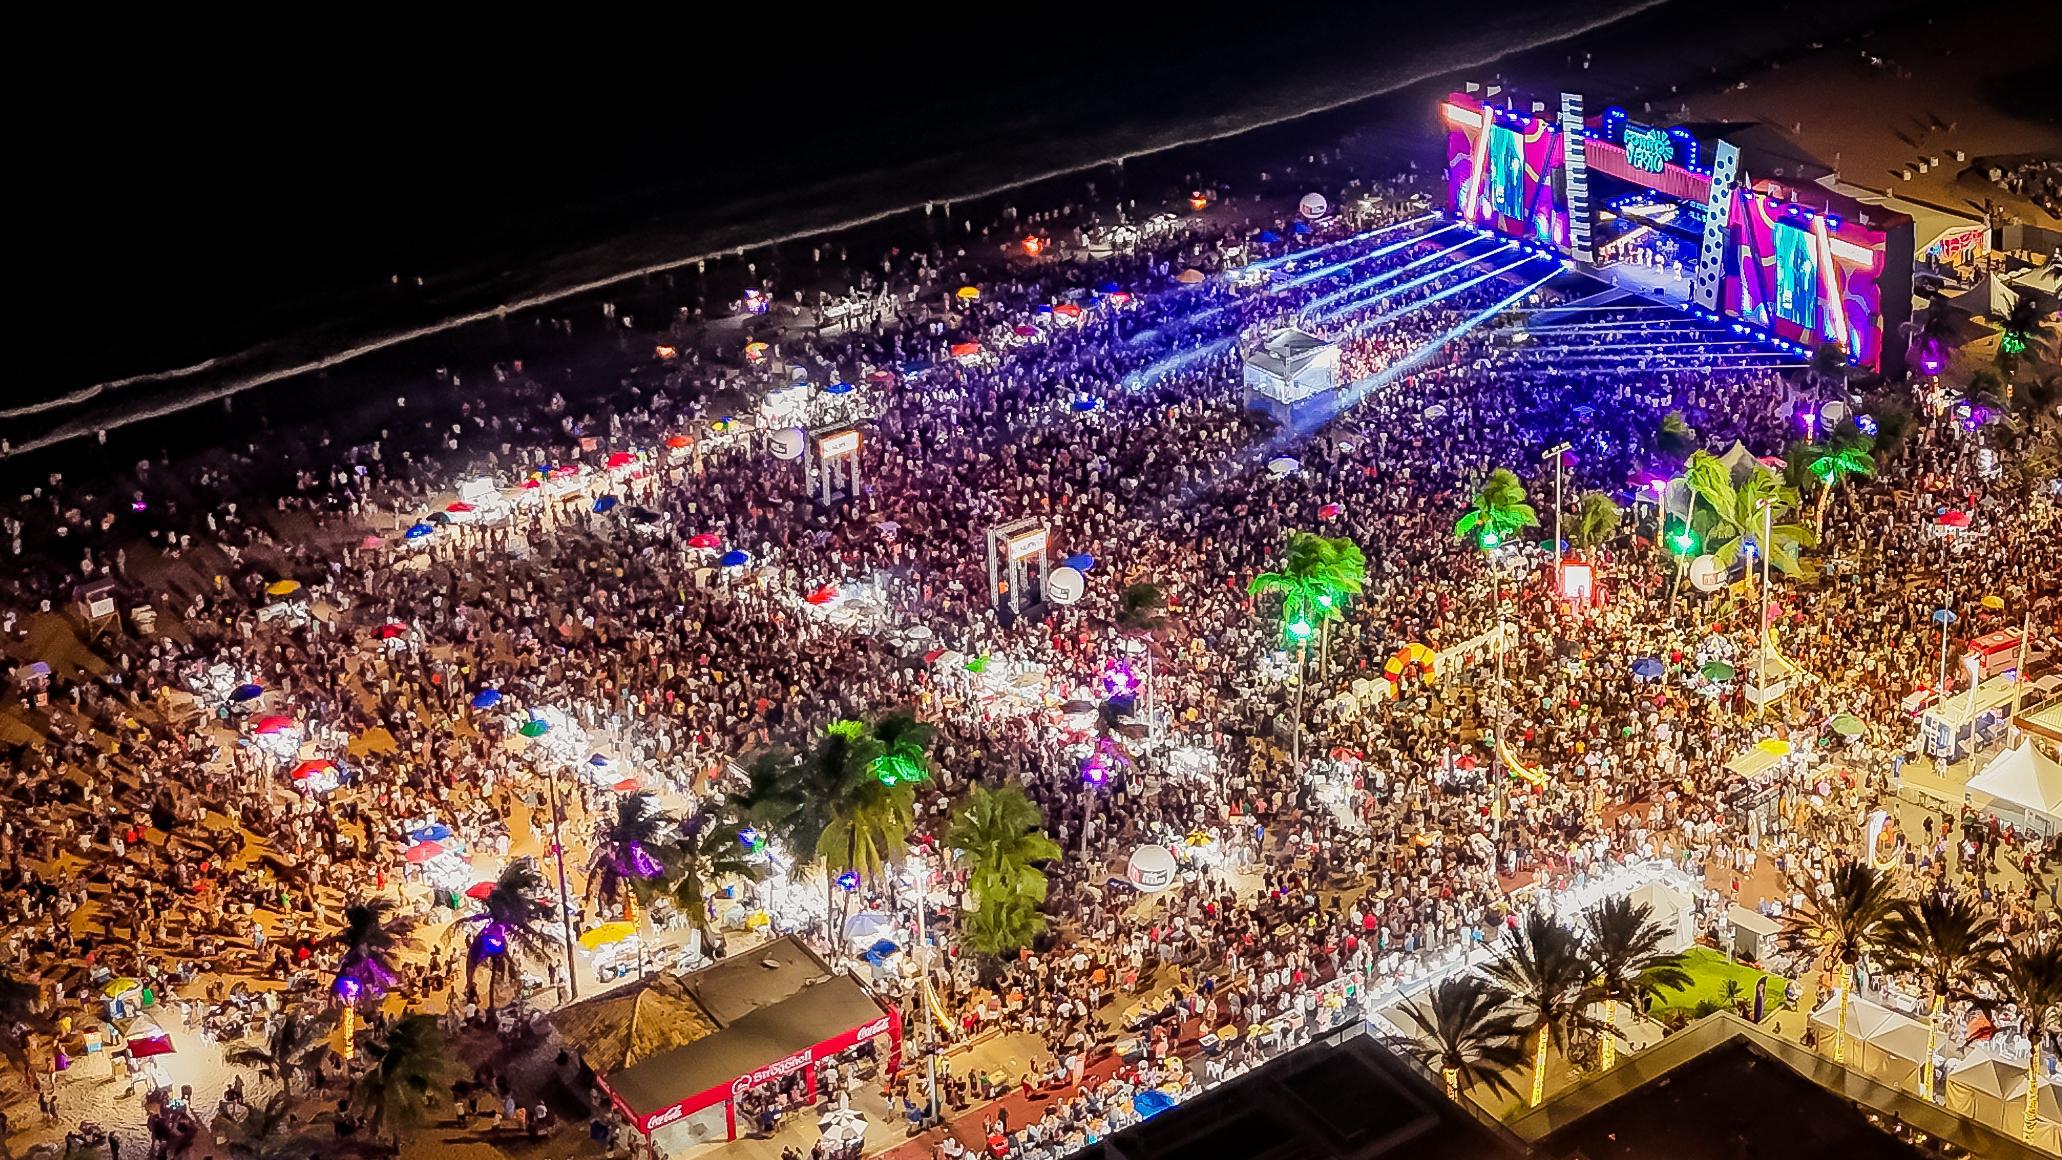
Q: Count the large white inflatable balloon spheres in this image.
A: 6